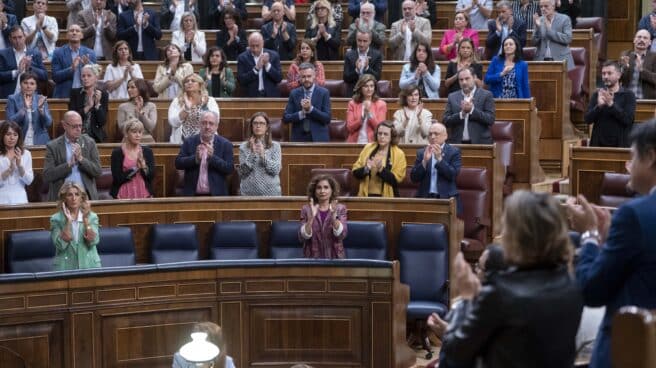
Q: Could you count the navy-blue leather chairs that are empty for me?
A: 7